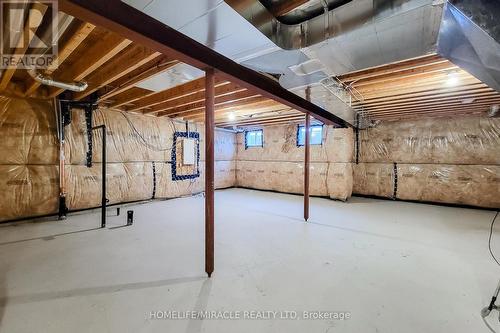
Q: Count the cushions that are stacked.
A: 0